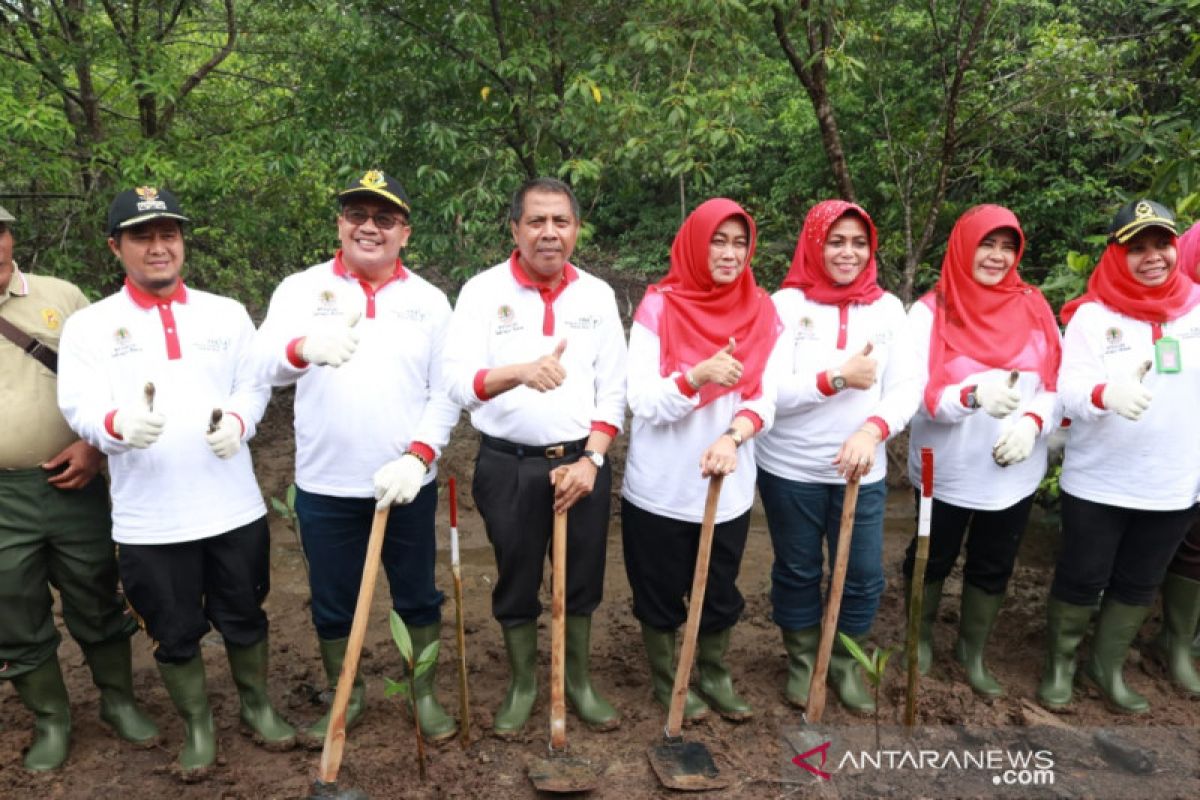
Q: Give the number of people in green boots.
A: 9